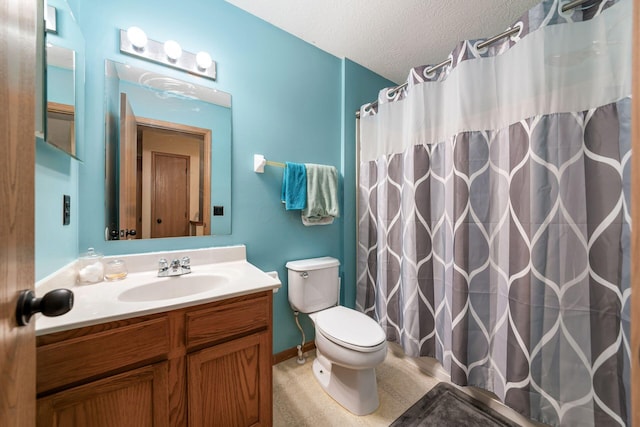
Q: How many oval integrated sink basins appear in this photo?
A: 1